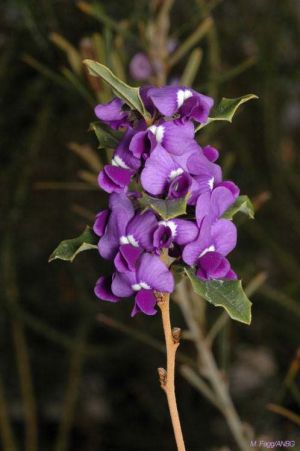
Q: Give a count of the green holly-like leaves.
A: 7